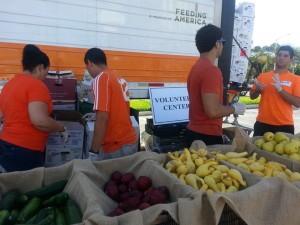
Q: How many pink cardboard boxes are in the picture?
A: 1